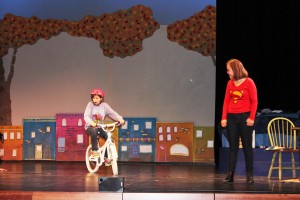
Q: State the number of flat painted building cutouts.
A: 7